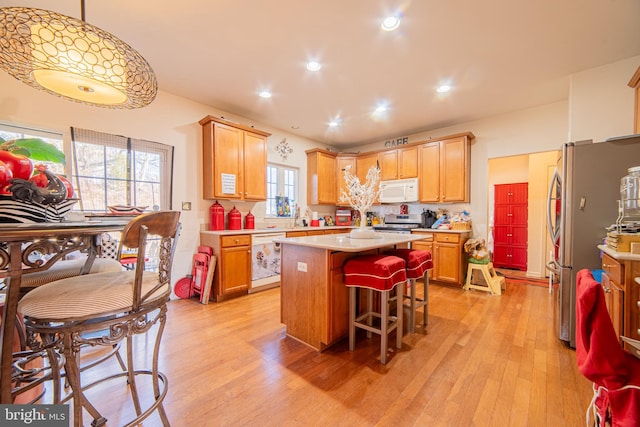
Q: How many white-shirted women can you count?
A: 0